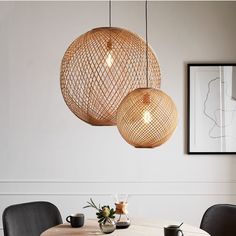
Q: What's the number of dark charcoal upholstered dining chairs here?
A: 2